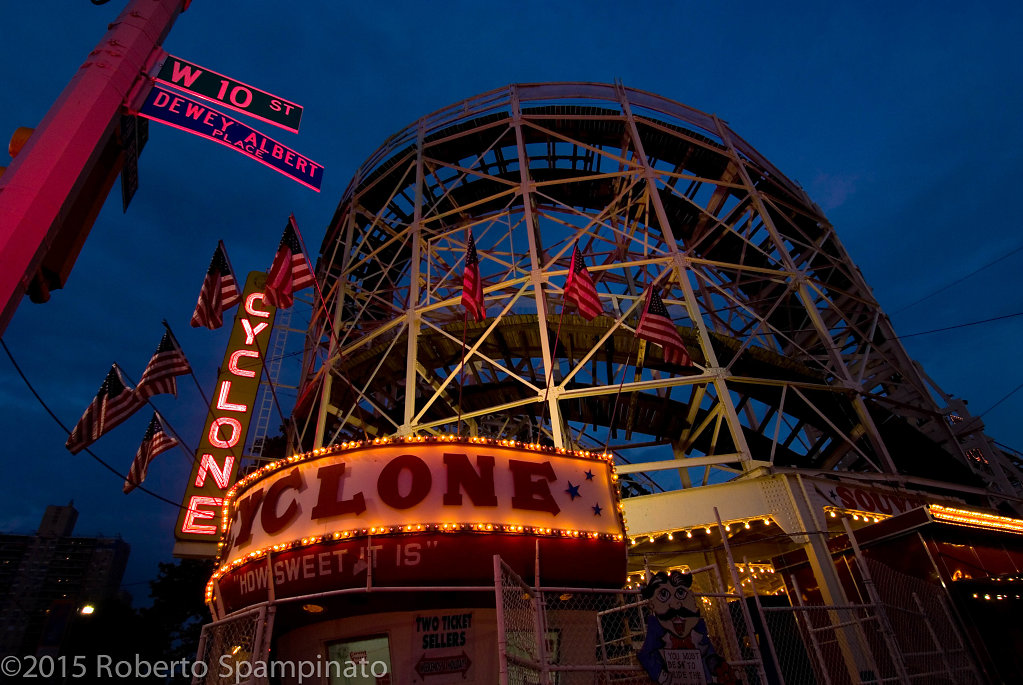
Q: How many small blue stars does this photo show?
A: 3